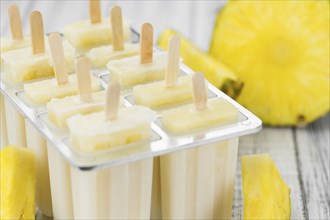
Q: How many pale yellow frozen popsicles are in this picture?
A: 10